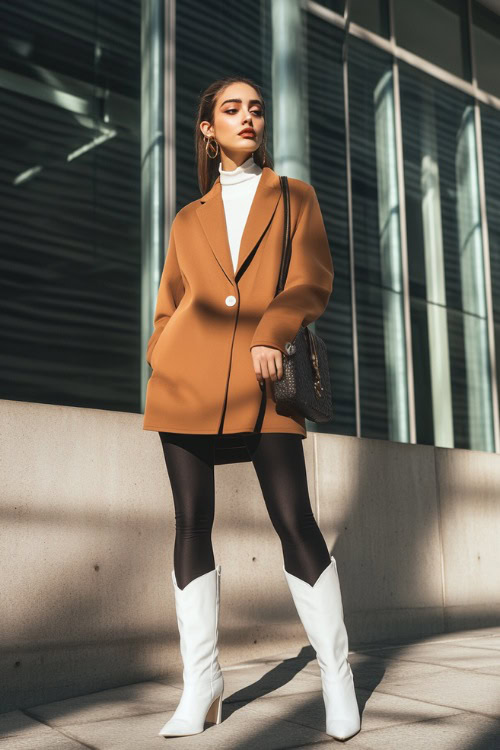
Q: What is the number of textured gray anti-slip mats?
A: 0